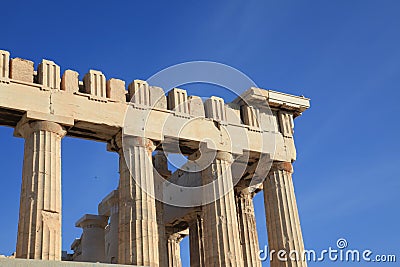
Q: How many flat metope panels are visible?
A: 7